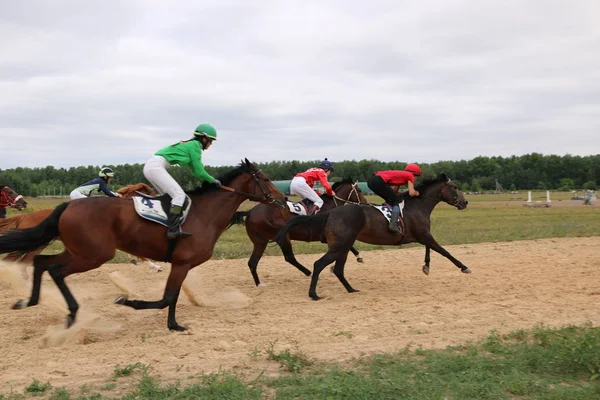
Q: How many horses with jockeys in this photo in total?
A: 4